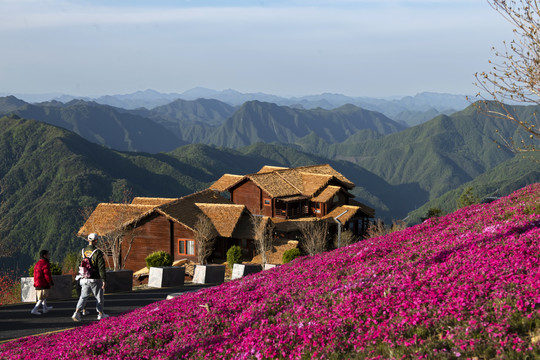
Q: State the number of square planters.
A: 6